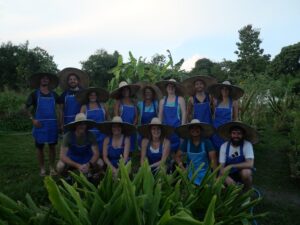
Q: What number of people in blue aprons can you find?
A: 13